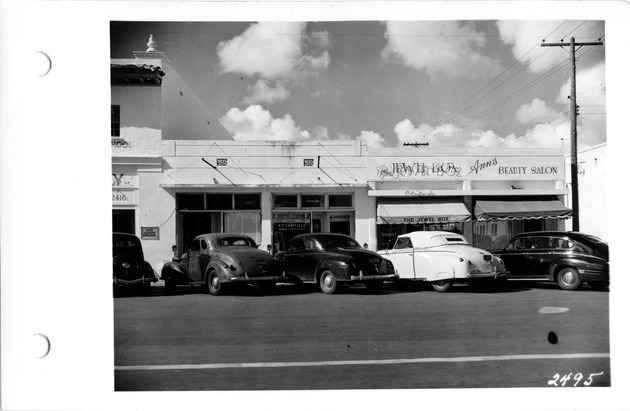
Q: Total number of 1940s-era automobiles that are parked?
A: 5